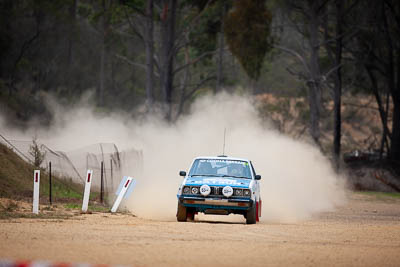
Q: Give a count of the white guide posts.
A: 3